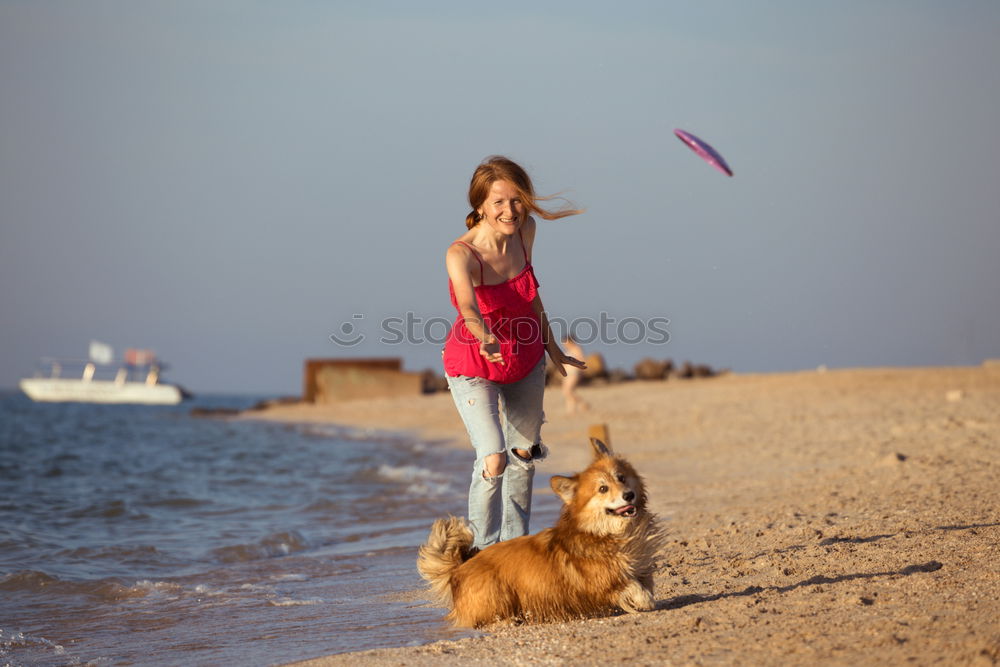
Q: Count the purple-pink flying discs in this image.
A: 1